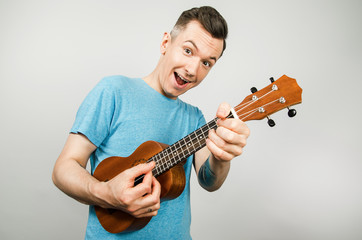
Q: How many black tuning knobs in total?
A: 4